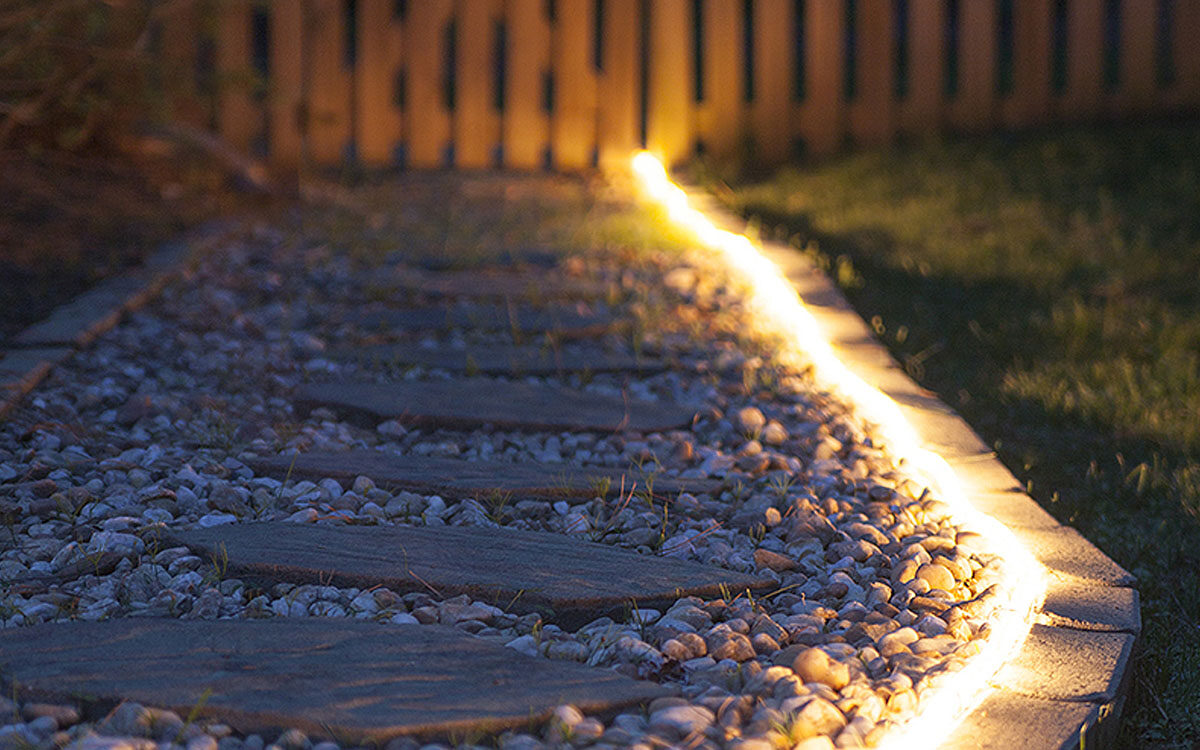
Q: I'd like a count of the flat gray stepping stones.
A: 7